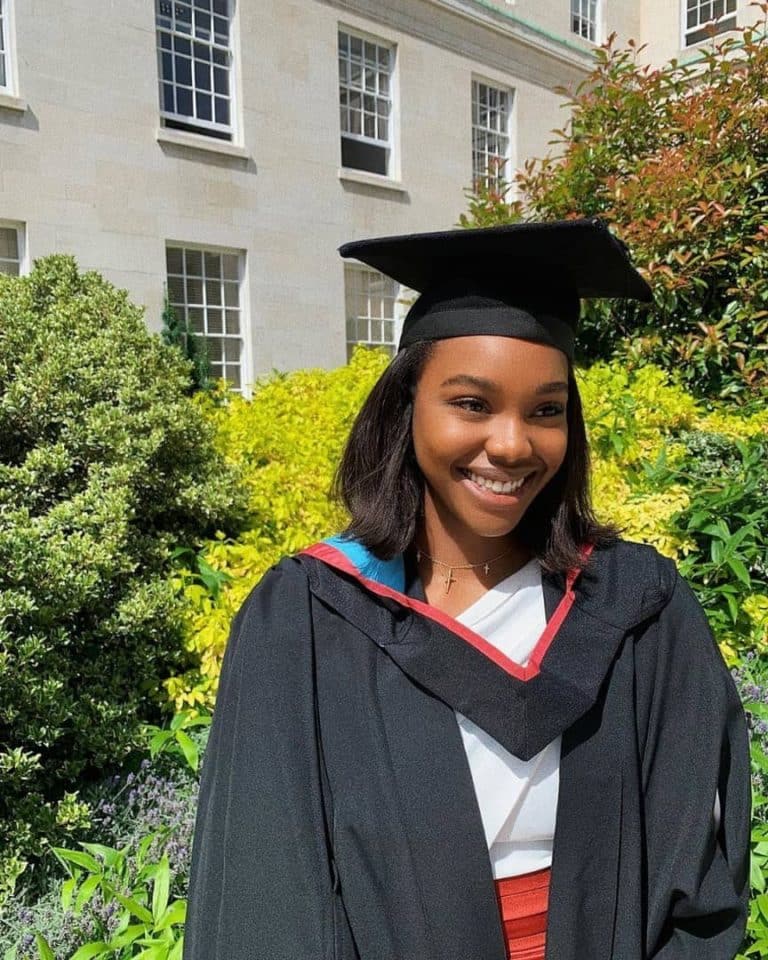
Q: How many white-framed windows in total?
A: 9